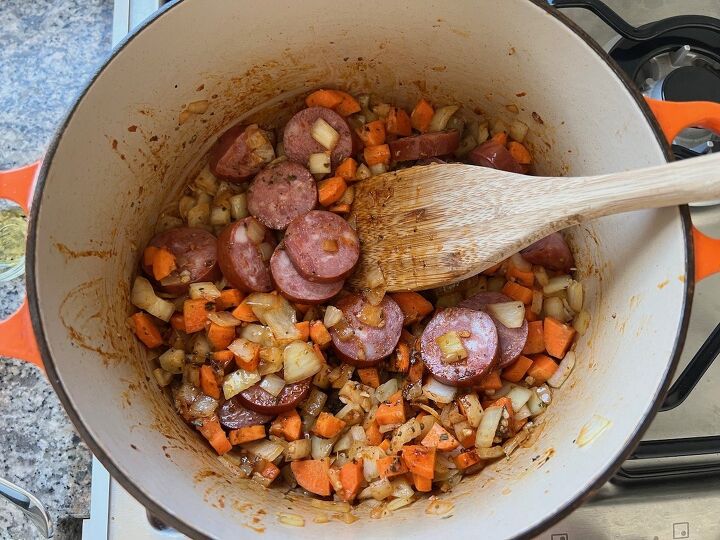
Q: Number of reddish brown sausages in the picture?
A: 15